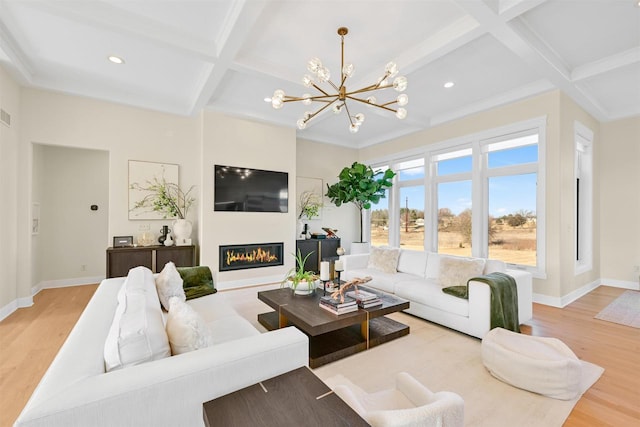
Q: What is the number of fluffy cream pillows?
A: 4